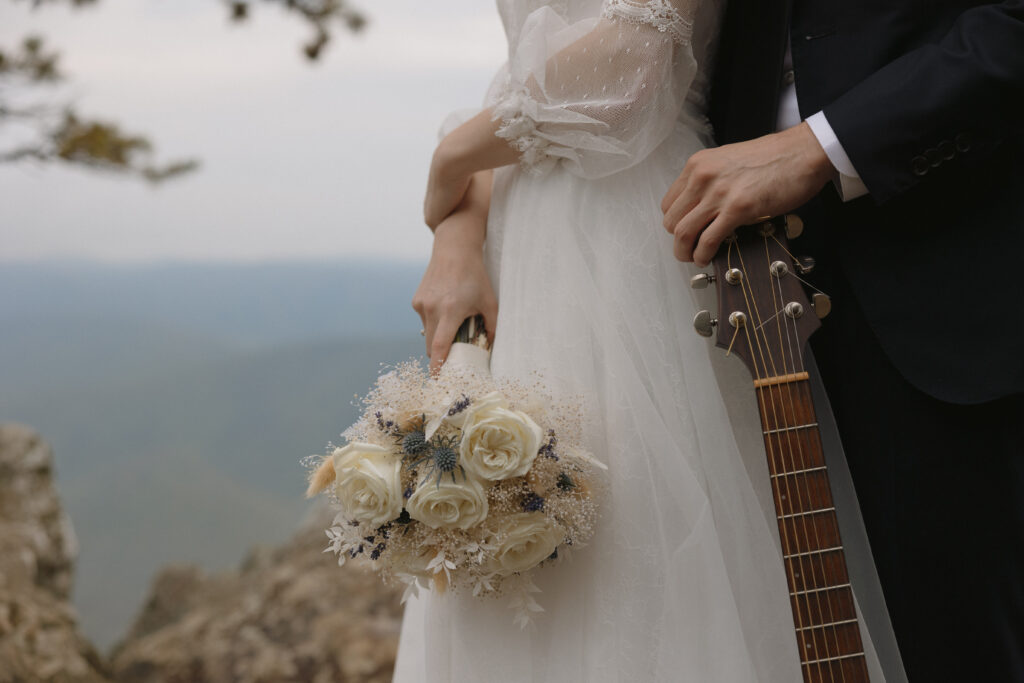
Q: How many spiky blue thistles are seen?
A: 2